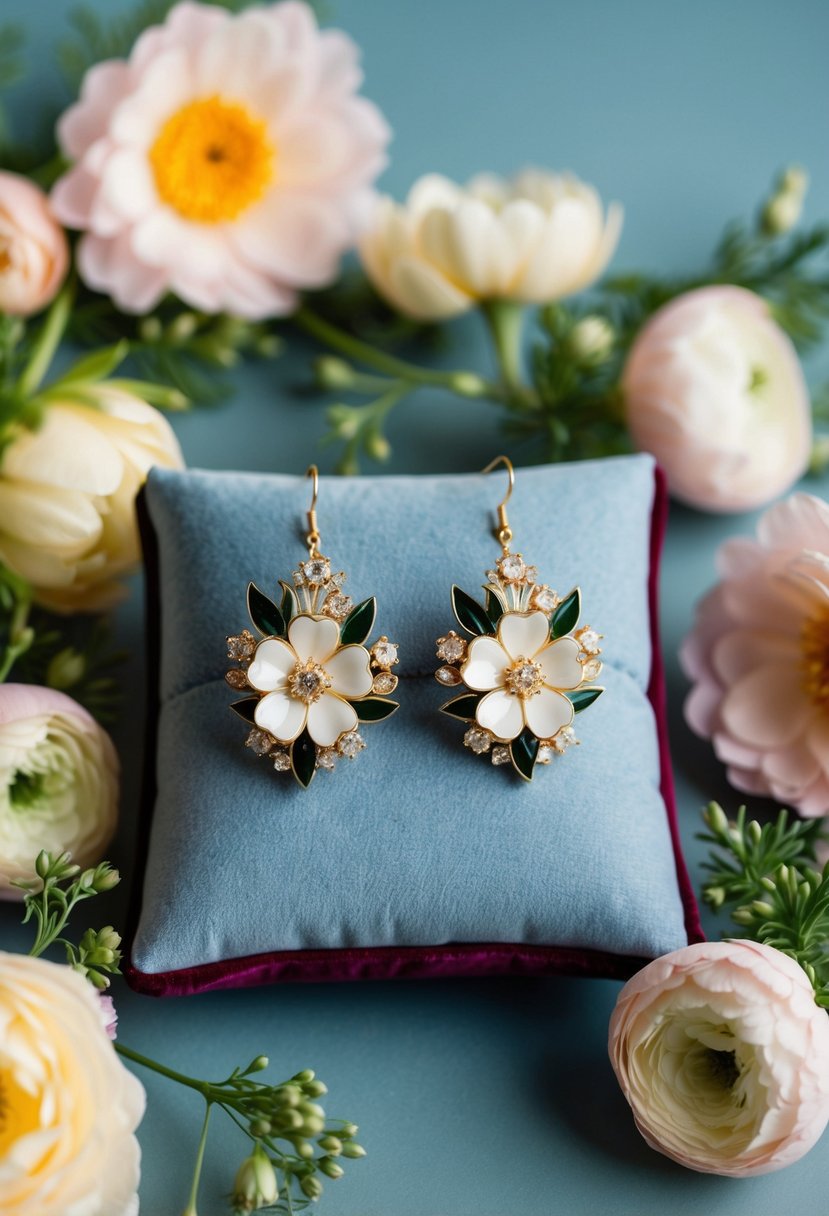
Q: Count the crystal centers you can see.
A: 2